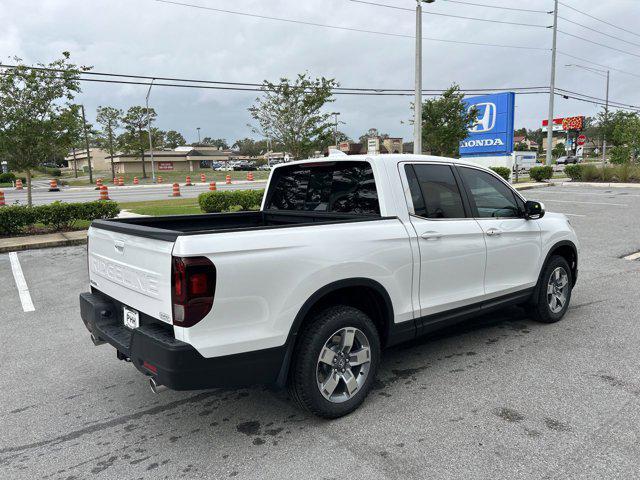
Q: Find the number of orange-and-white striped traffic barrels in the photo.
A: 15